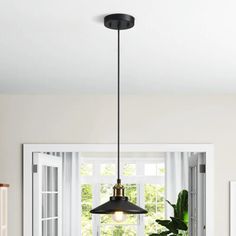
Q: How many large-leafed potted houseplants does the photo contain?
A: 1